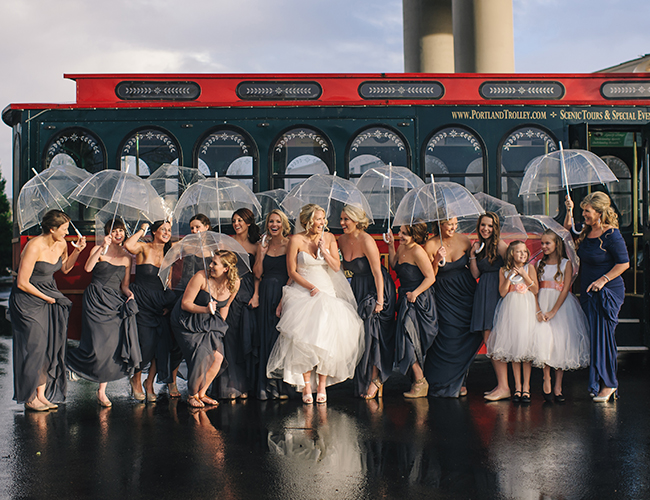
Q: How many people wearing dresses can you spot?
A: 15